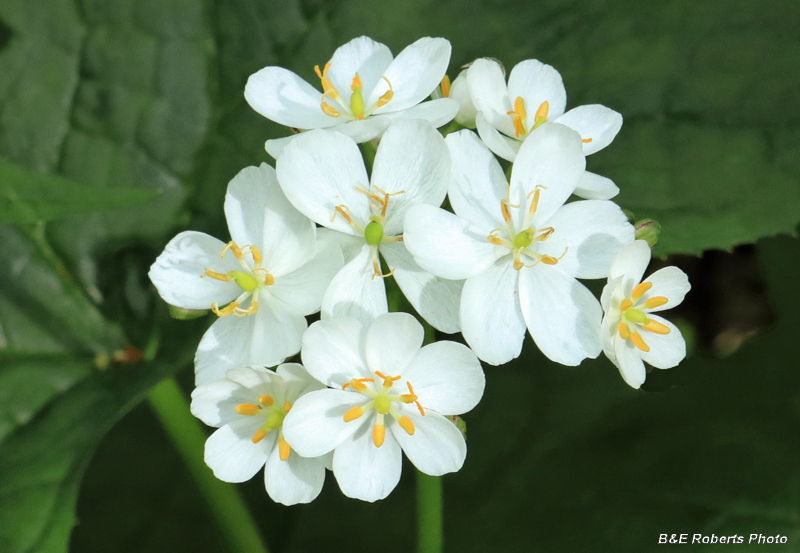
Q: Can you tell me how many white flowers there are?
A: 8